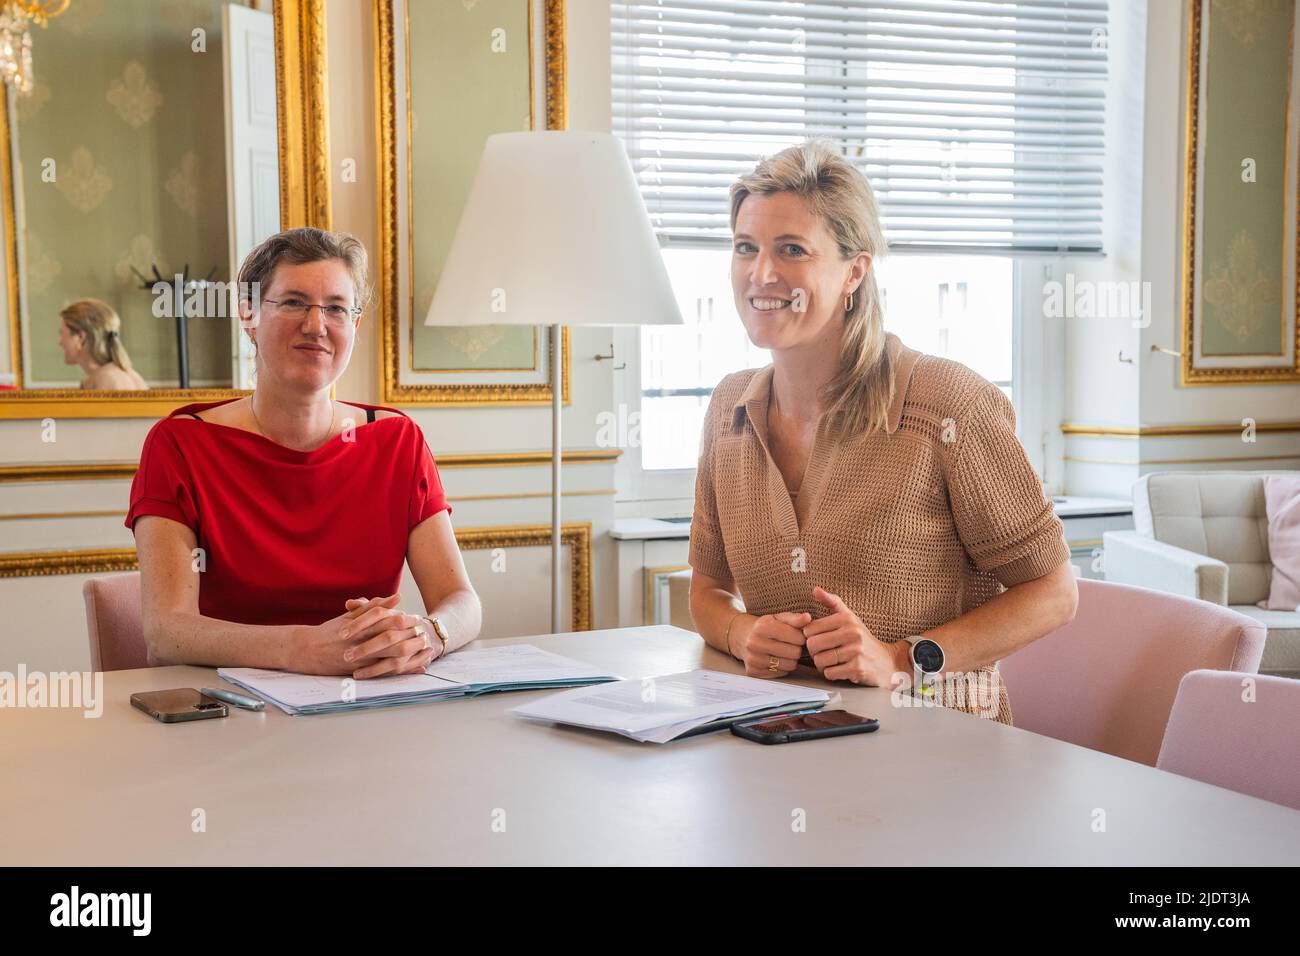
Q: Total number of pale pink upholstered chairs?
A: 3